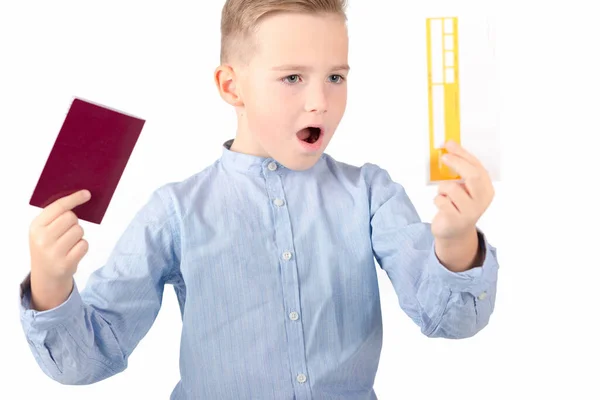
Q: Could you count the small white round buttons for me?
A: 6